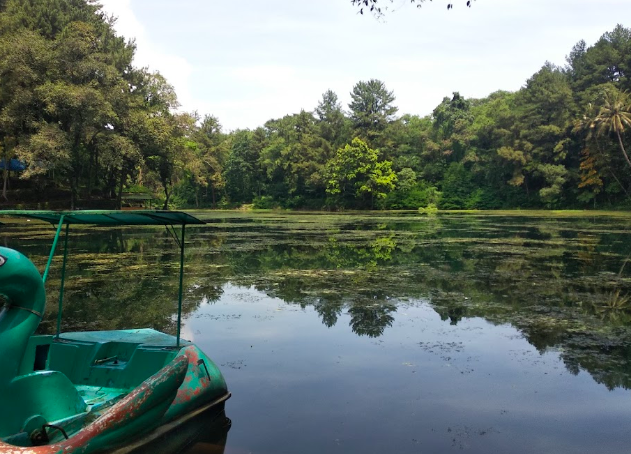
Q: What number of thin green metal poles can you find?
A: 3